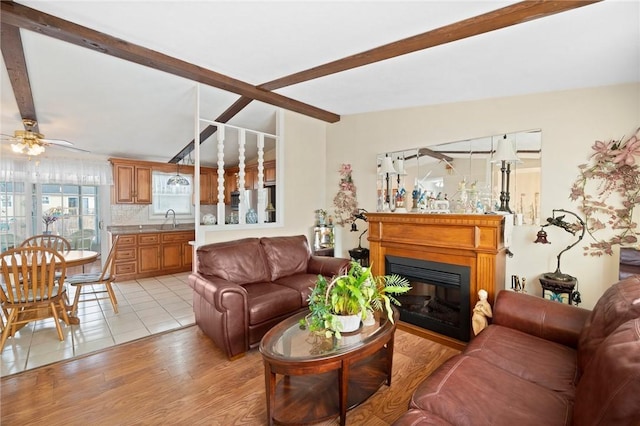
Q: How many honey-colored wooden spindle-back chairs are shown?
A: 3